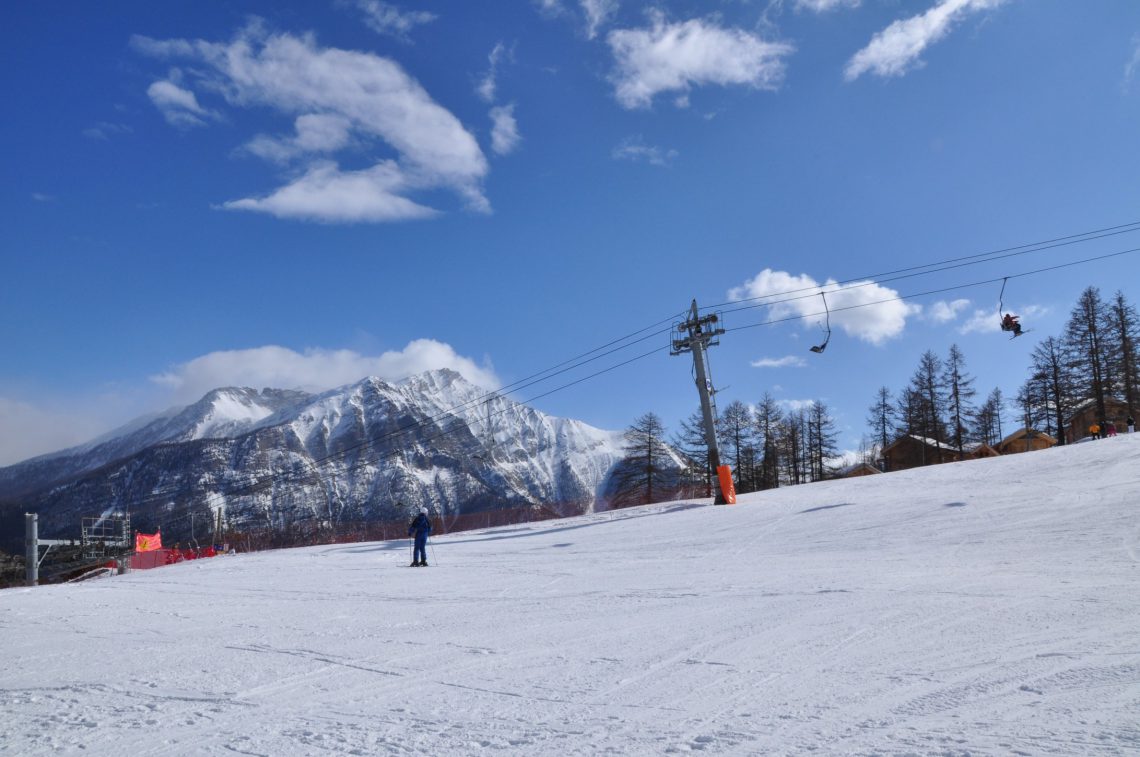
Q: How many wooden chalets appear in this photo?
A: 5